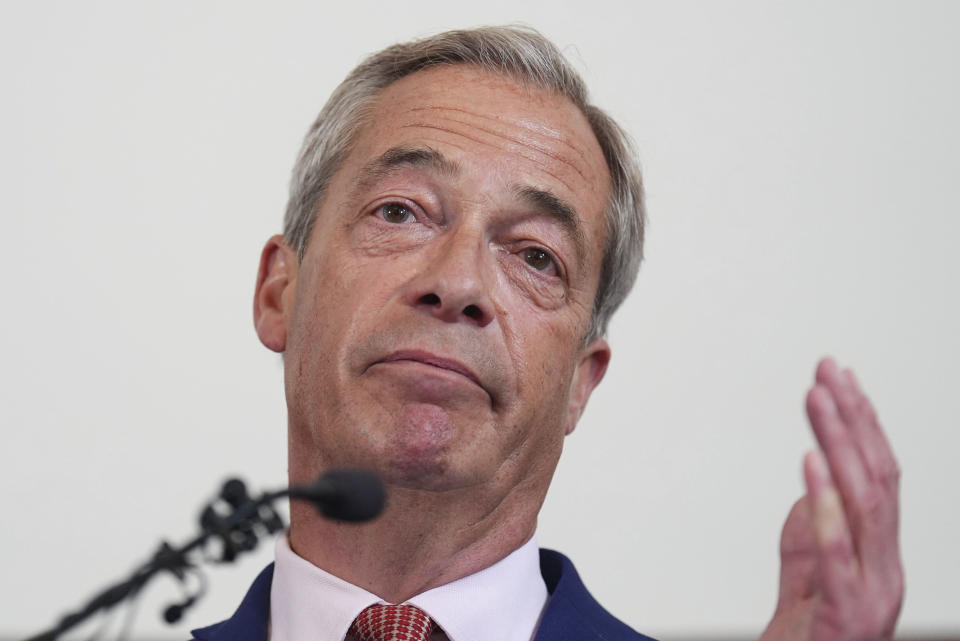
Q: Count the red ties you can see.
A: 1